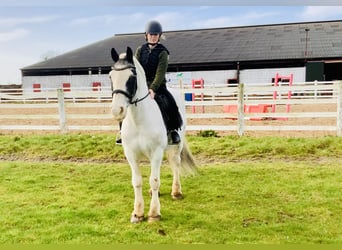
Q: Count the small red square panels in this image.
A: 3